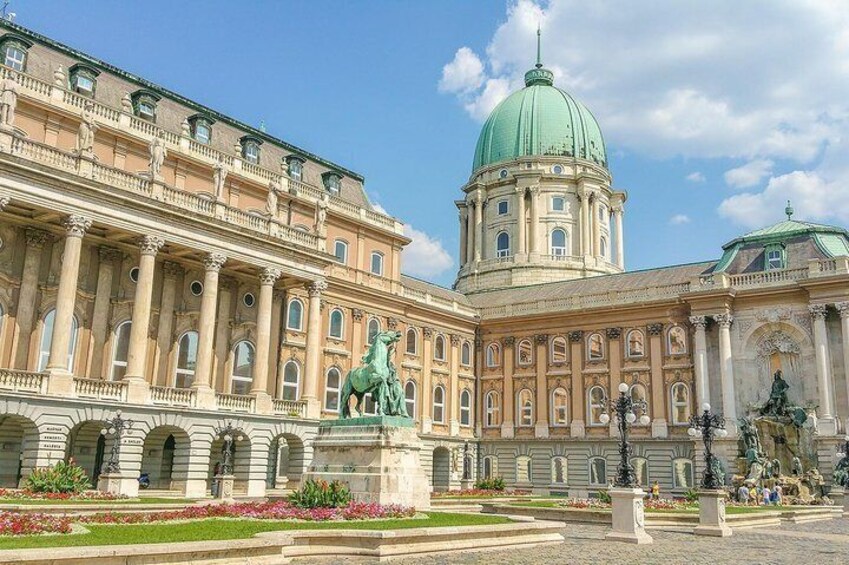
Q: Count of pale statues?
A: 6